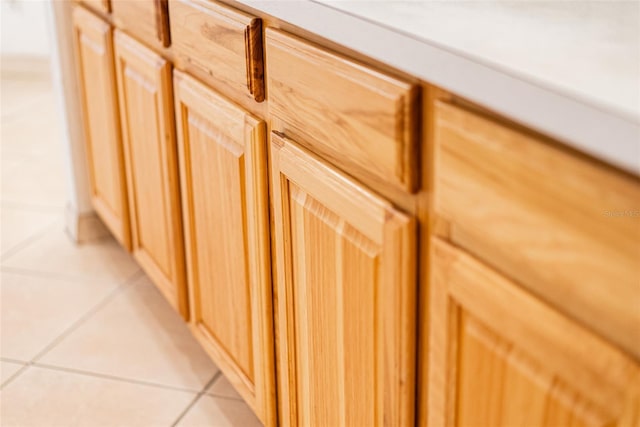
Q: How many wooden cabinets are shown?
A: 5